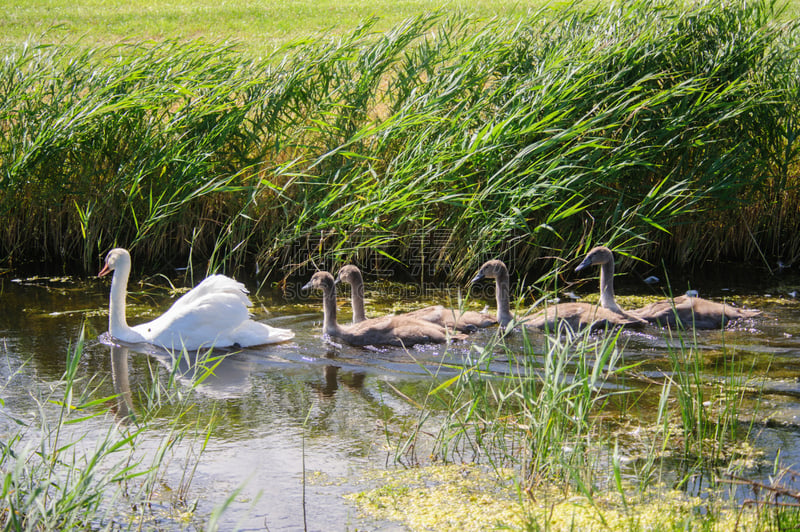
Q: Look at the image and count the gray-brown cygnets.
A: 4